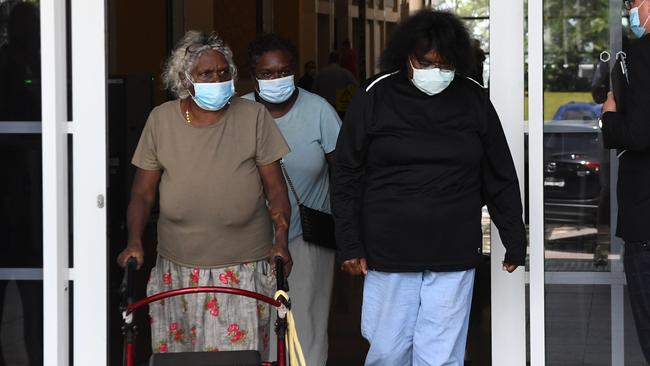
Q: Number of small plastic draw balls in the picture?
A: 0